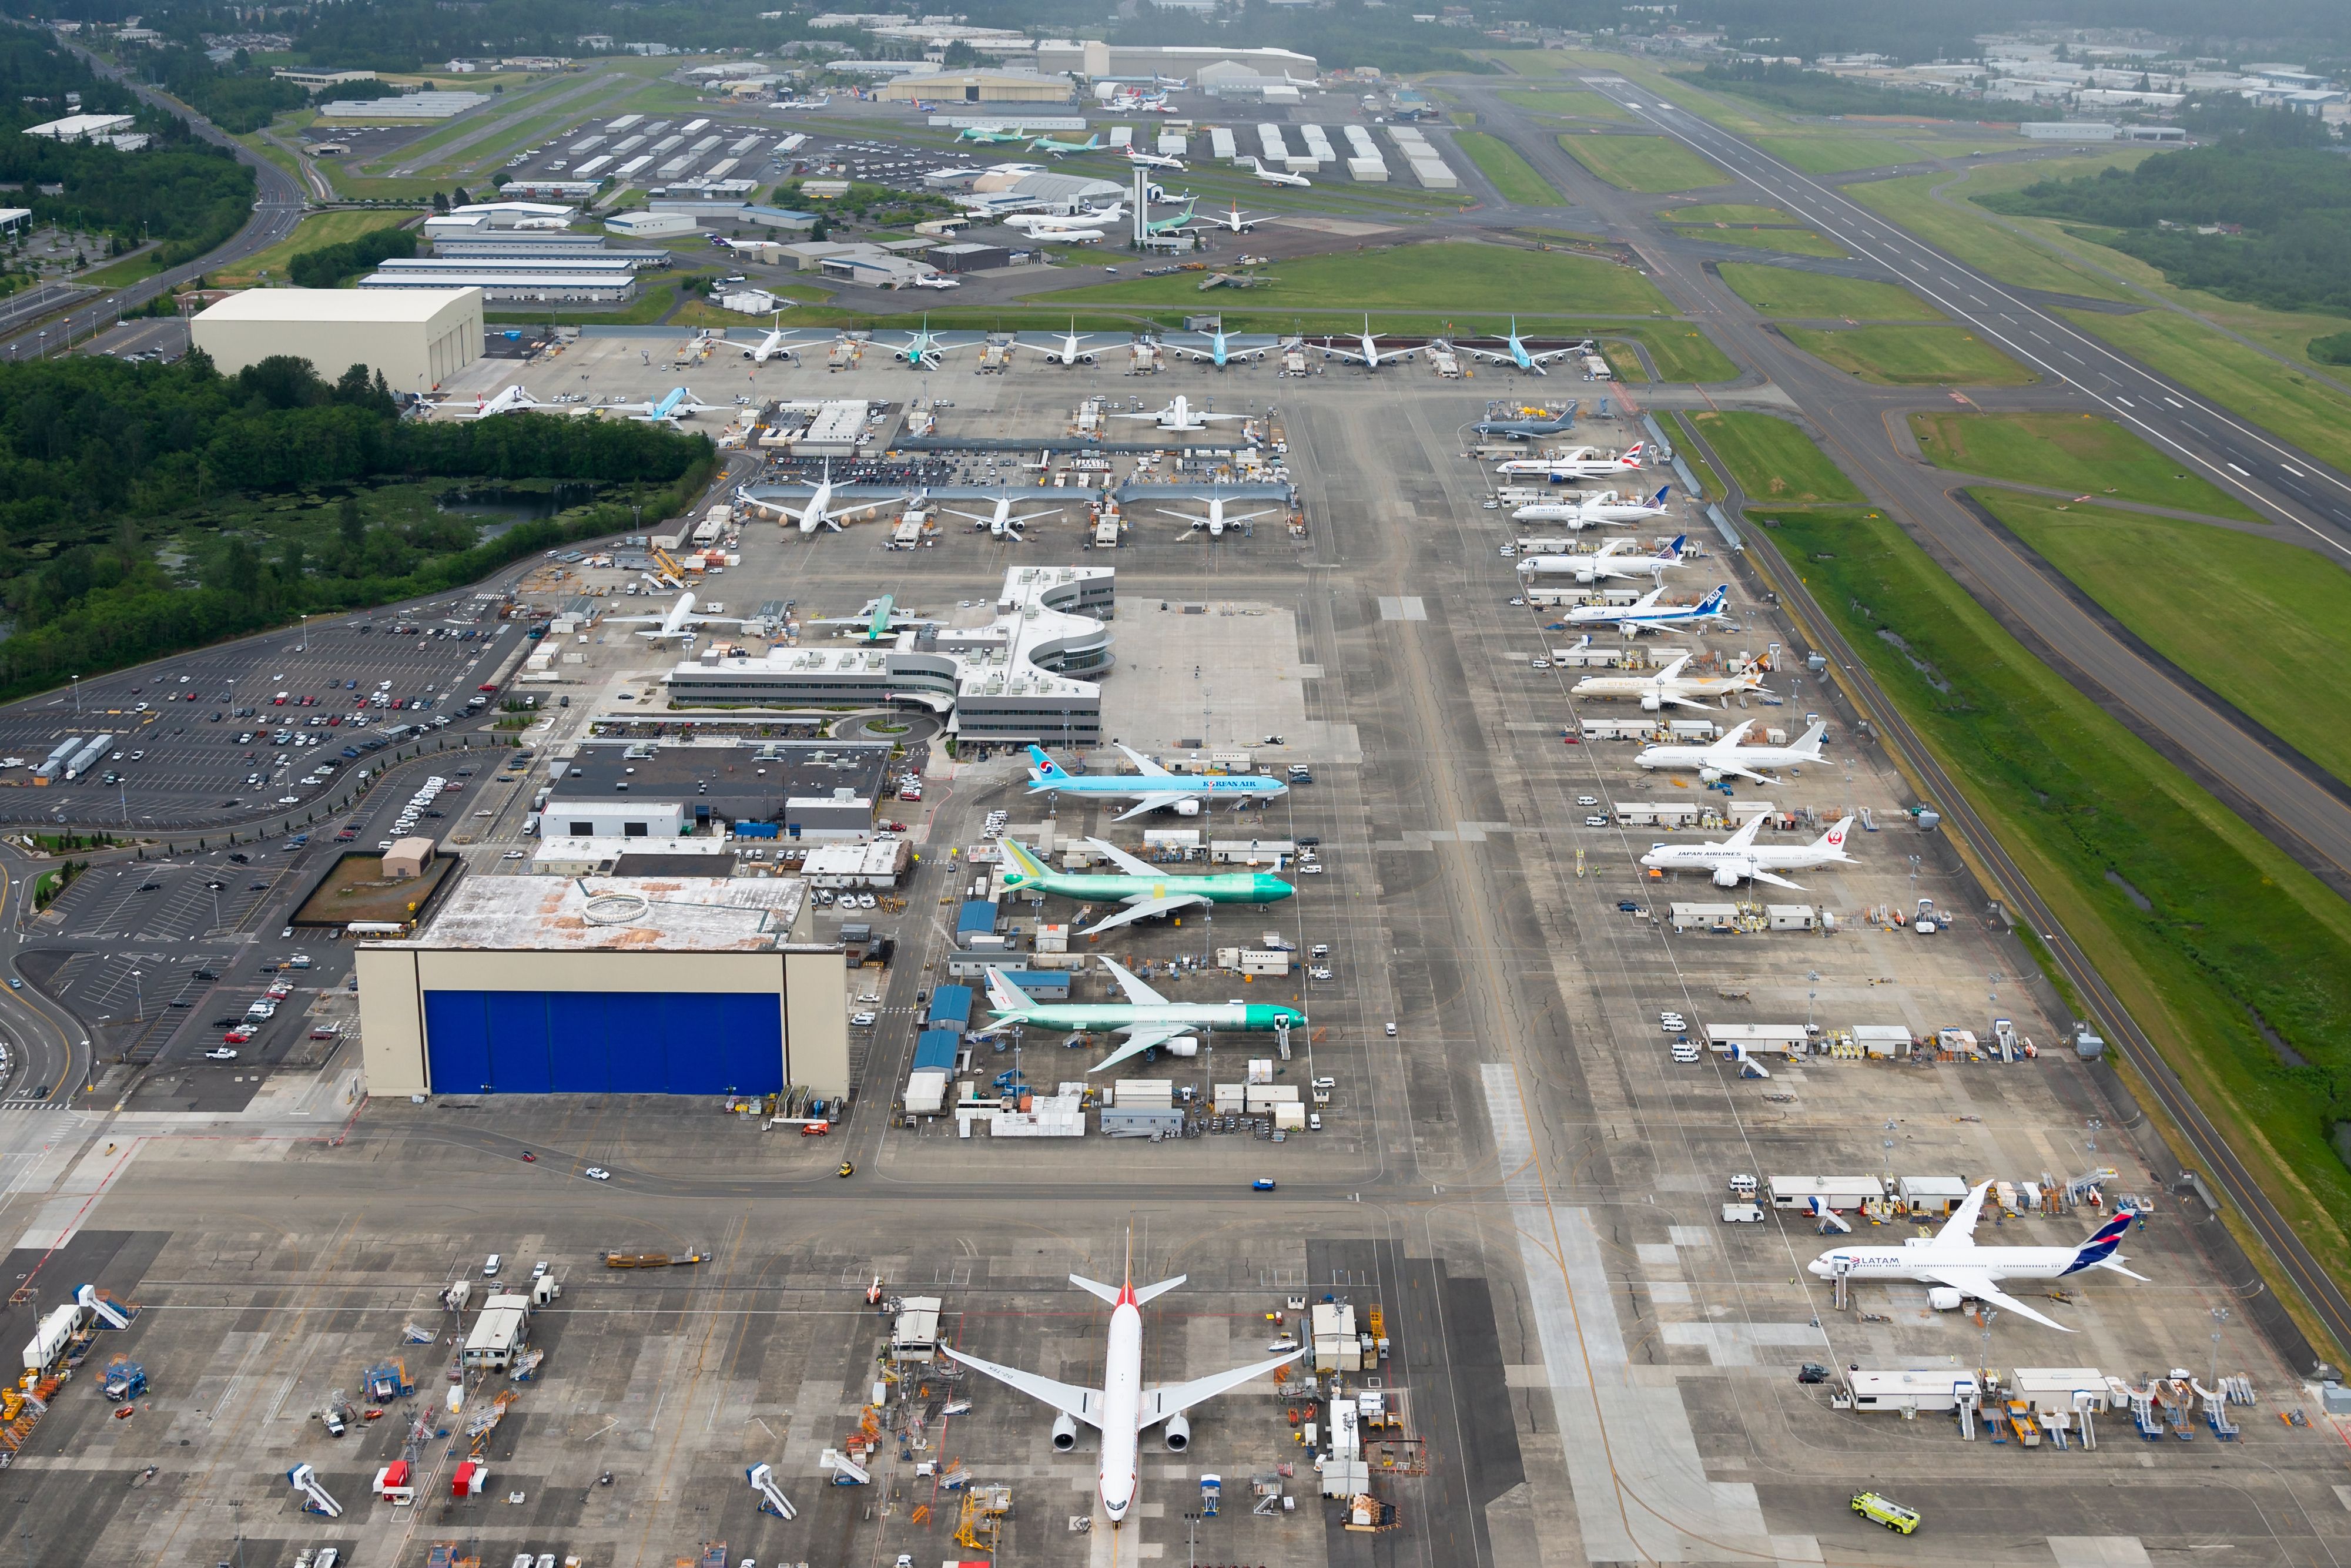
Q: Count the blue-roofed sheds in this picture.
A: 4